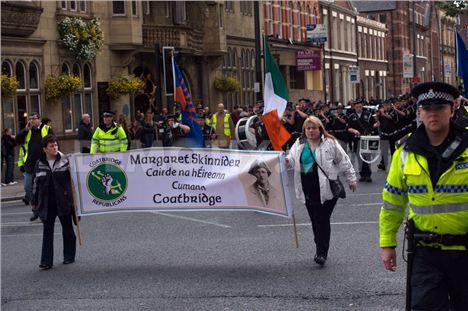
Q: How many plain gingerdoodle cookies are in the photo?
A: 0